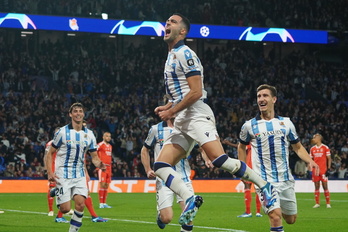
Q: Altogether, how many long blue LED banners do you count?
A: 1